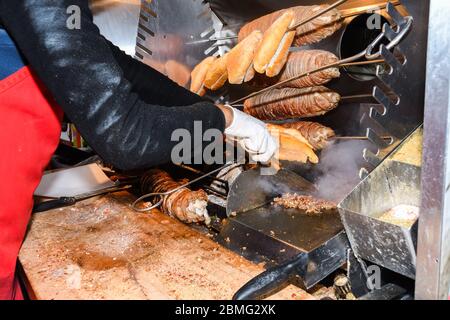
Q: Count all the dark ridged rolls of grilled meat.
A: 5